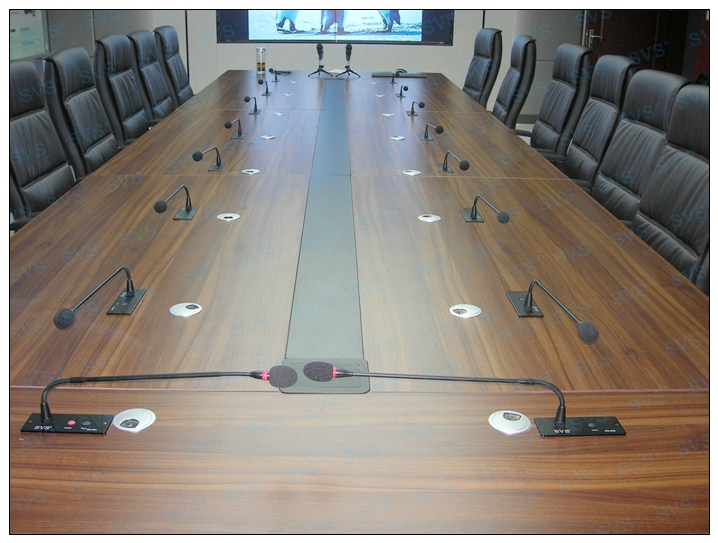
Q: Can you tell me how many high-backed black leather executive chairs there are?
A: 11